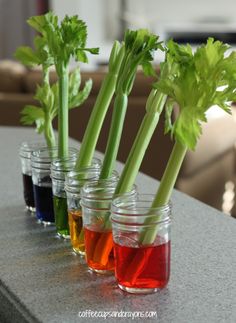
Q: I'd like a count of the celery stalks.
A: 6